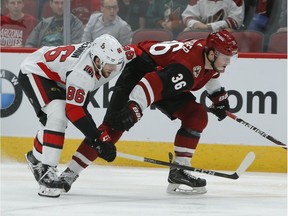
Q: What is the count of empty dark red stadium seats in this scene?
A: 4